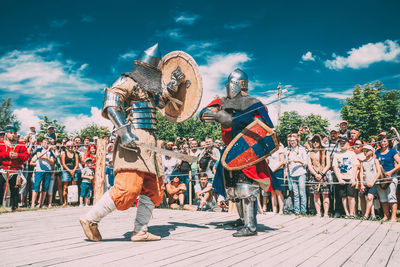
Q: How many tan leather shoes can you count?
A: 2